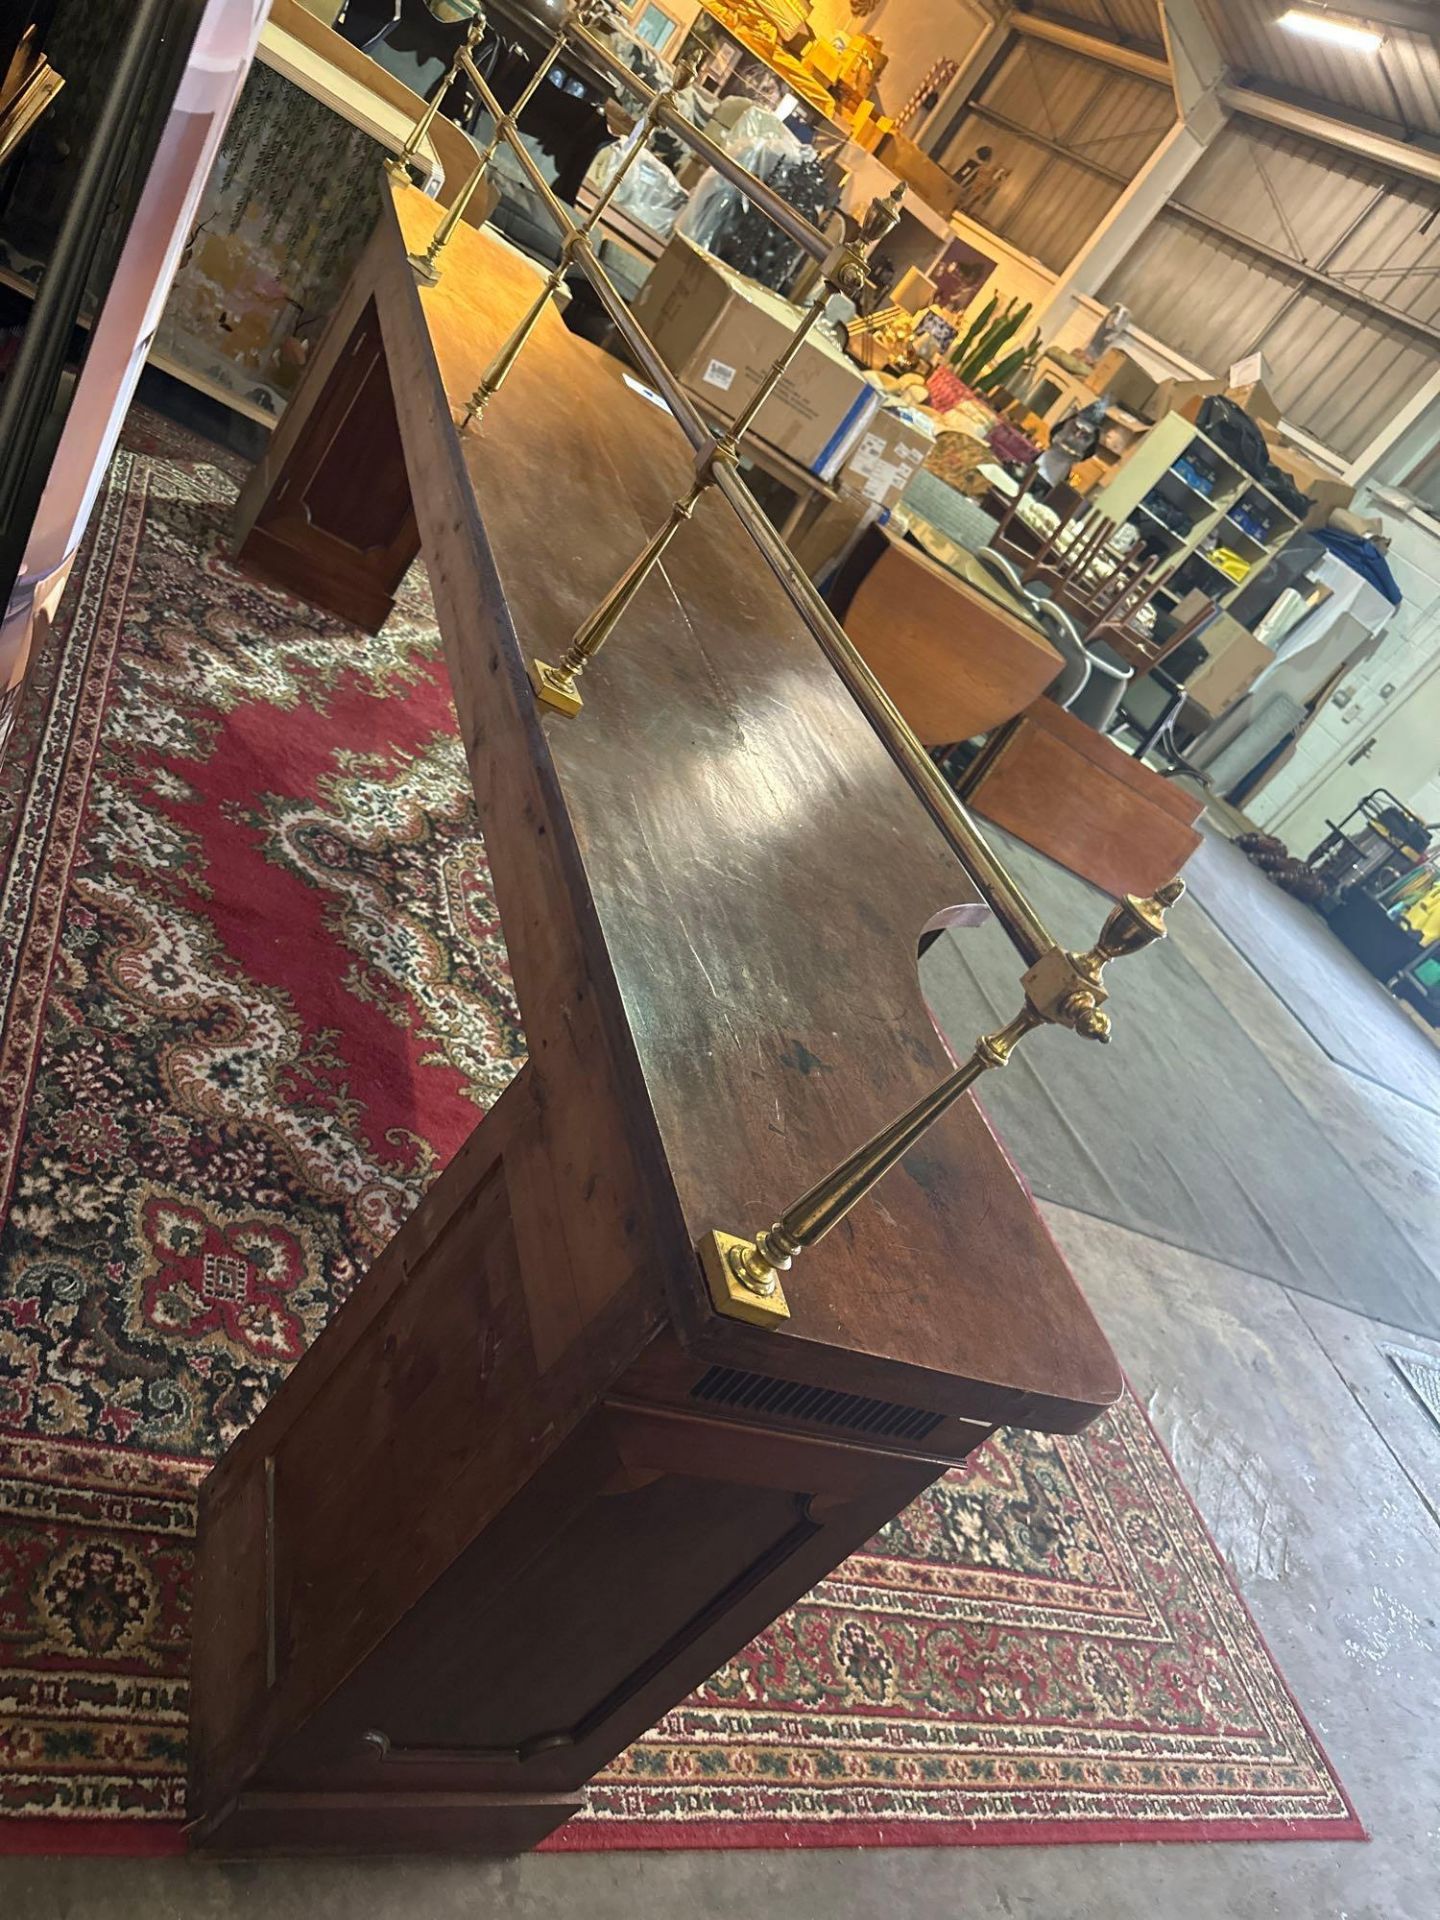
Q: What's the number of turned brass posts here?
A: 5